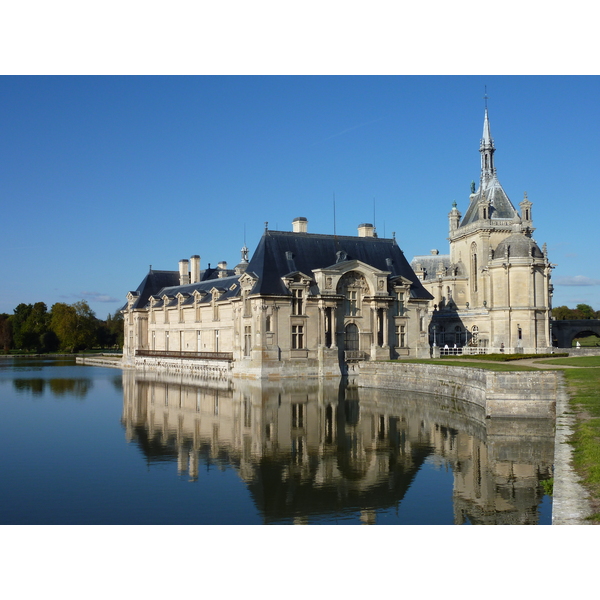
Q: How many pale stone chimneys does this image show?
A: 5